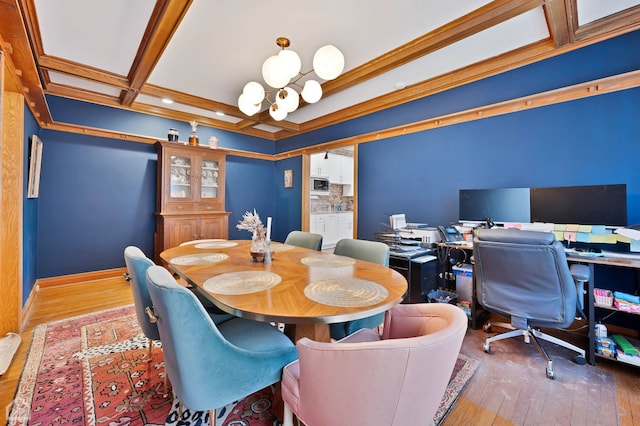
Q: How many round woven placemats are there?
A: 6